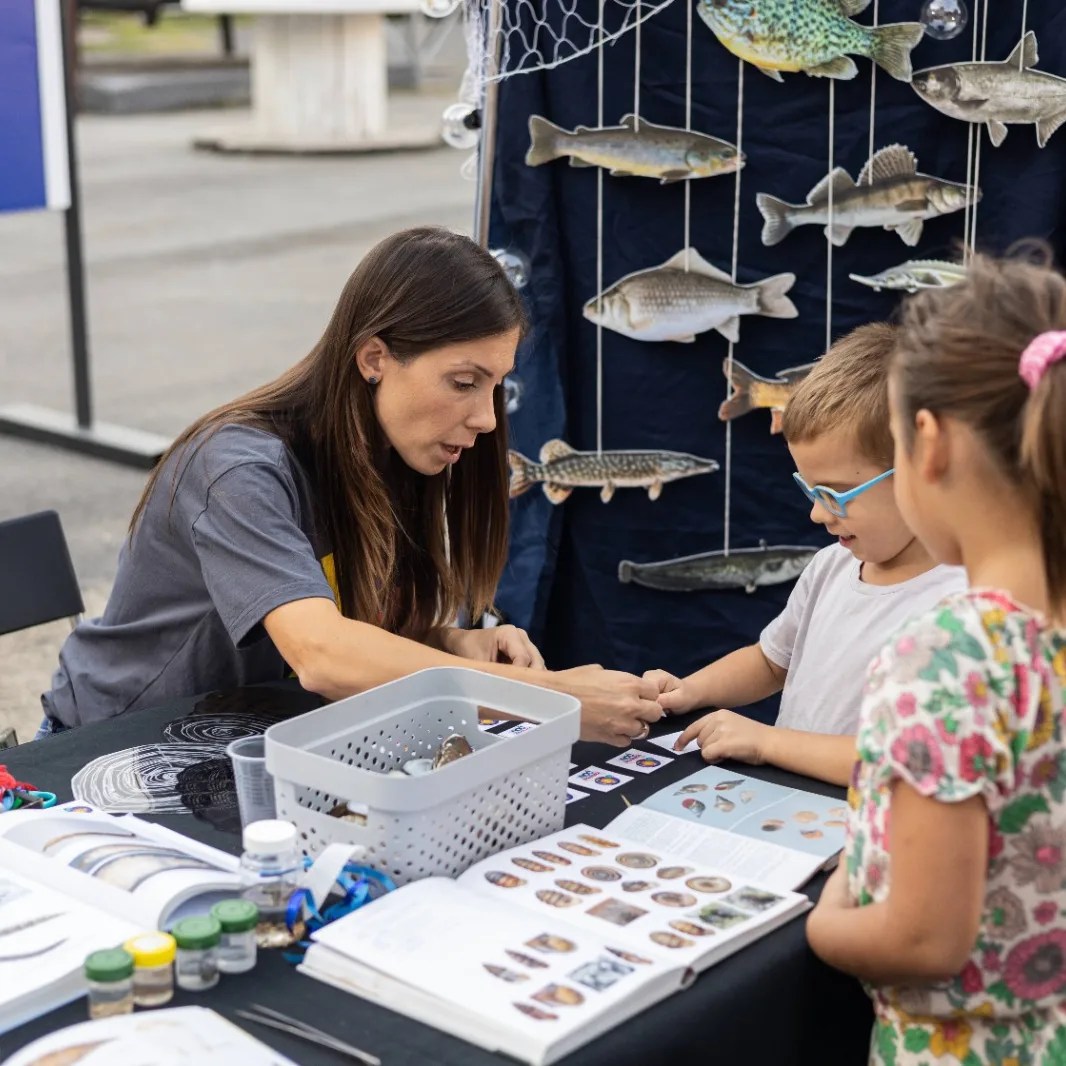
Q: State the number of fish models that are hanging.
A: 9